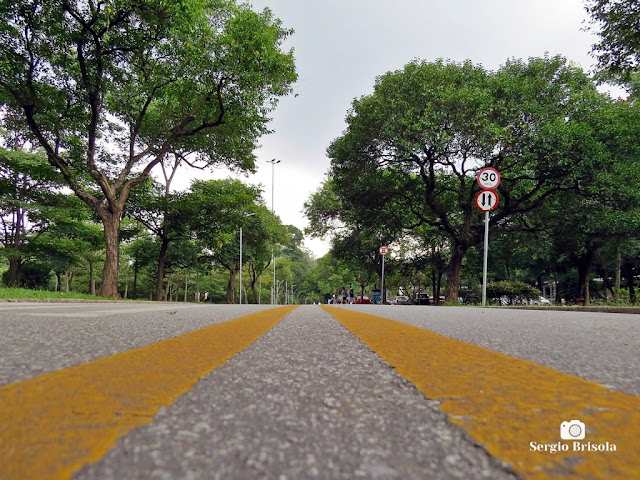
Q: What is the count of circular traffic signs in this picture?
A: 3